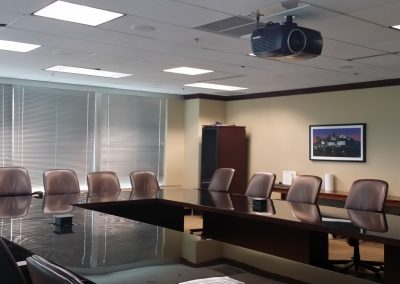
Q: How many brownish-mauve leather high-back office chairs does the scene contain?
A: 8